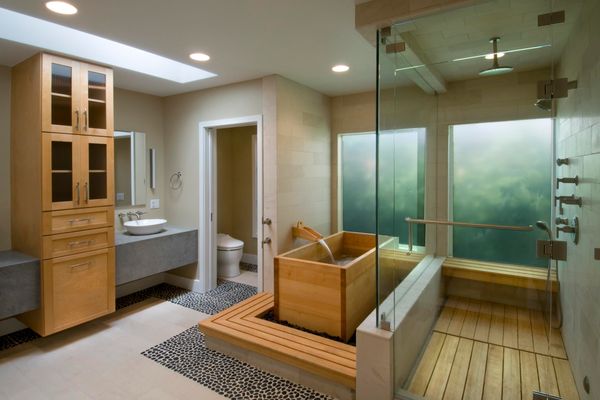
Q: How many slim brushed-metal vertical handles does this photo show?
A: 4